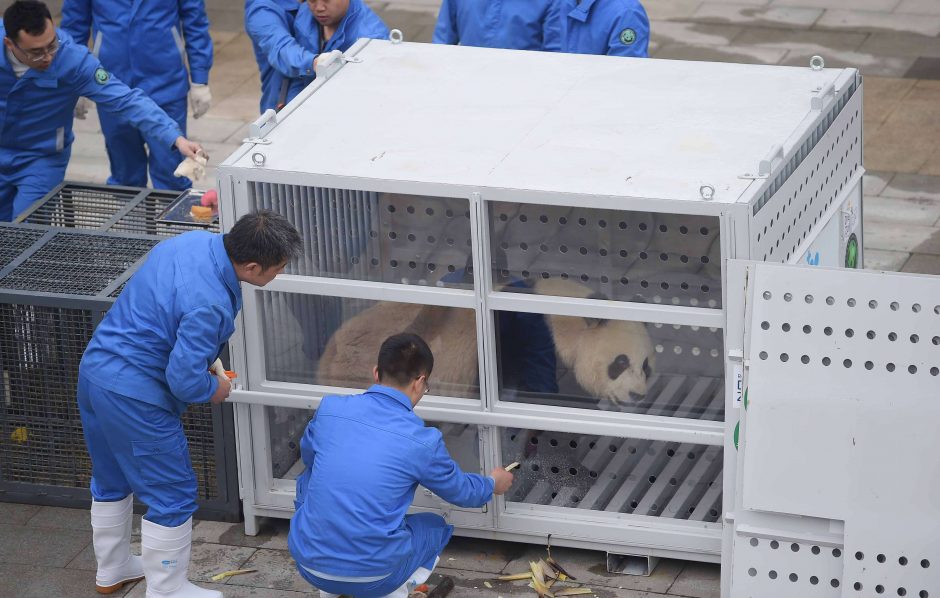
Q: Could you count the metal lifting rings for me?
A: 4